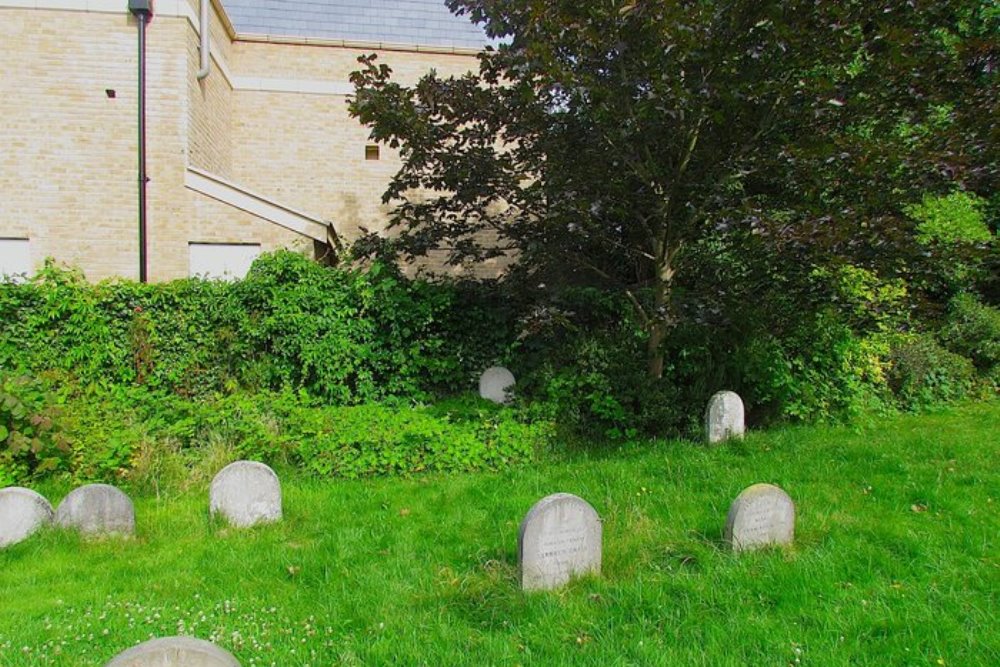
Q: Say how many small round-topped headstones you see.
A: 8